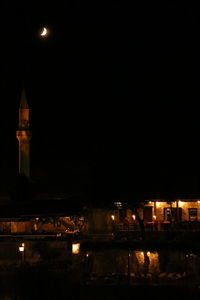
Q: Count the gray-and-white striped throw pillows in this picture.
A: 0